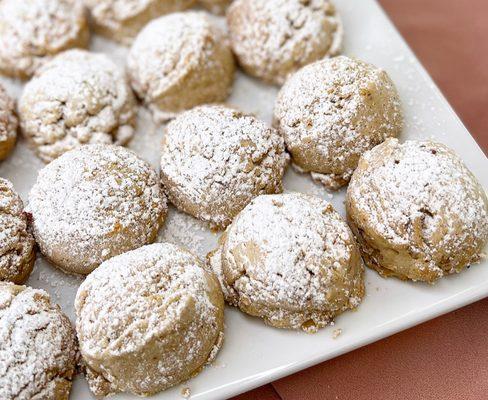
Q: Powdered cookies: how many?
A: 15